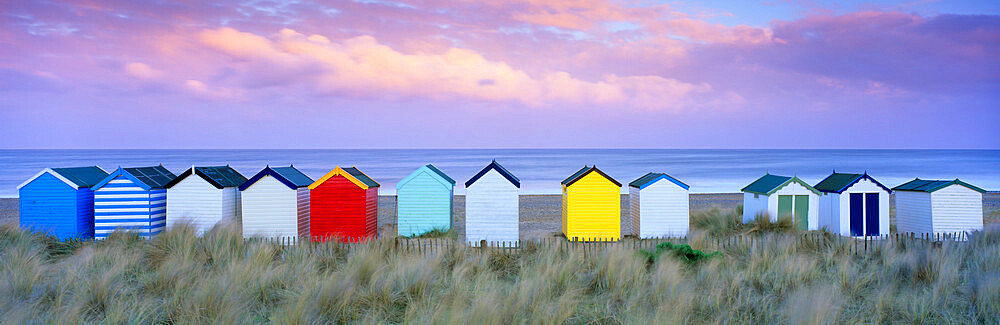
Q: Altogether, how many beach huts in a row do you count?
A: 12